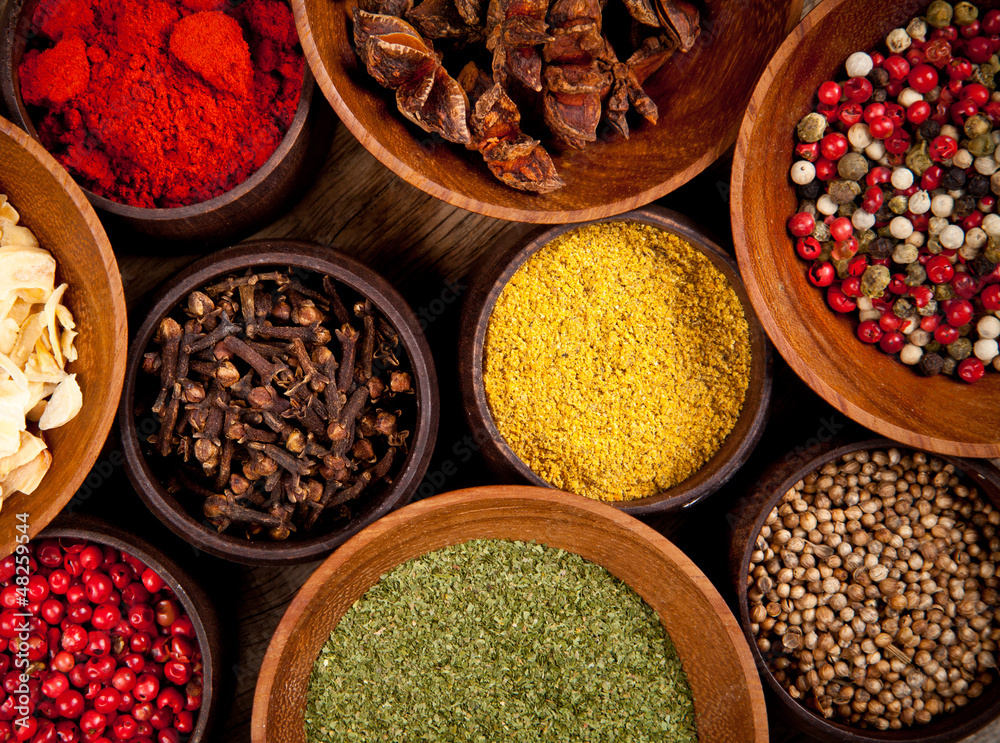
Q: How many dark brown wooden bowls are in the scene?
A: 5